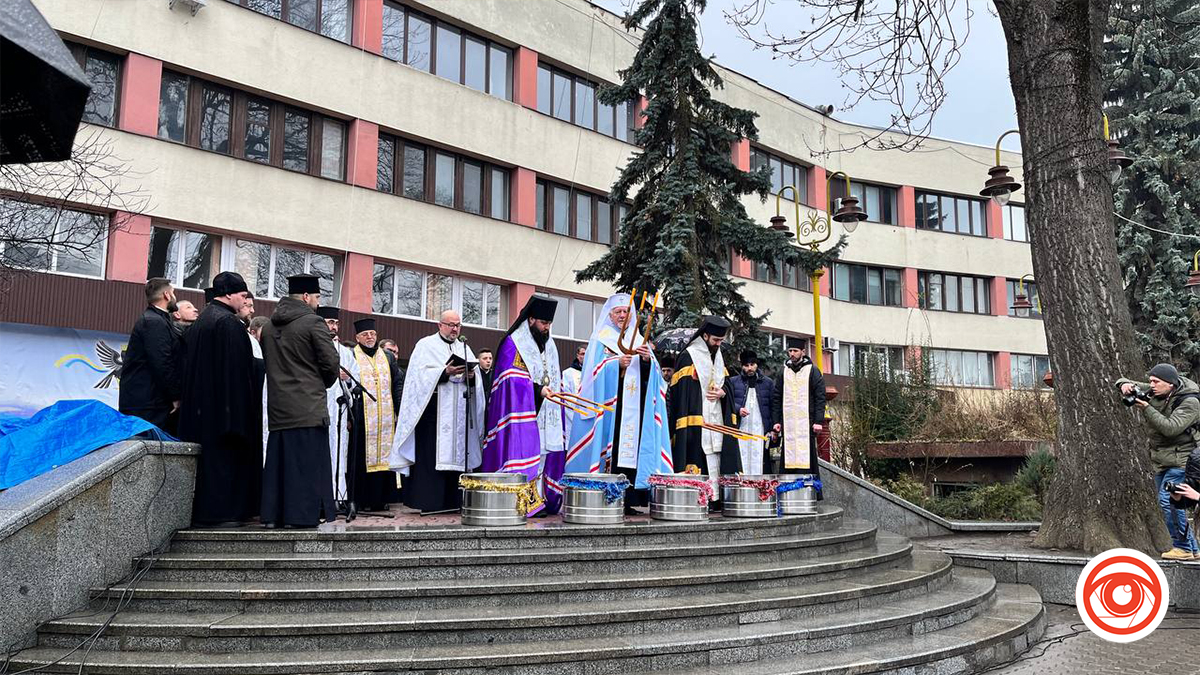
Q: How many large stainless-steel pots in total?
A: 5